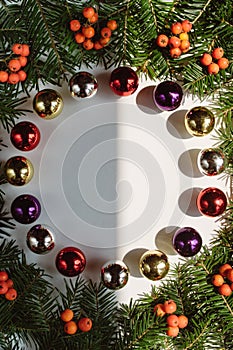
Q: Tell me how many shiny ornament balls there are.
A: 15